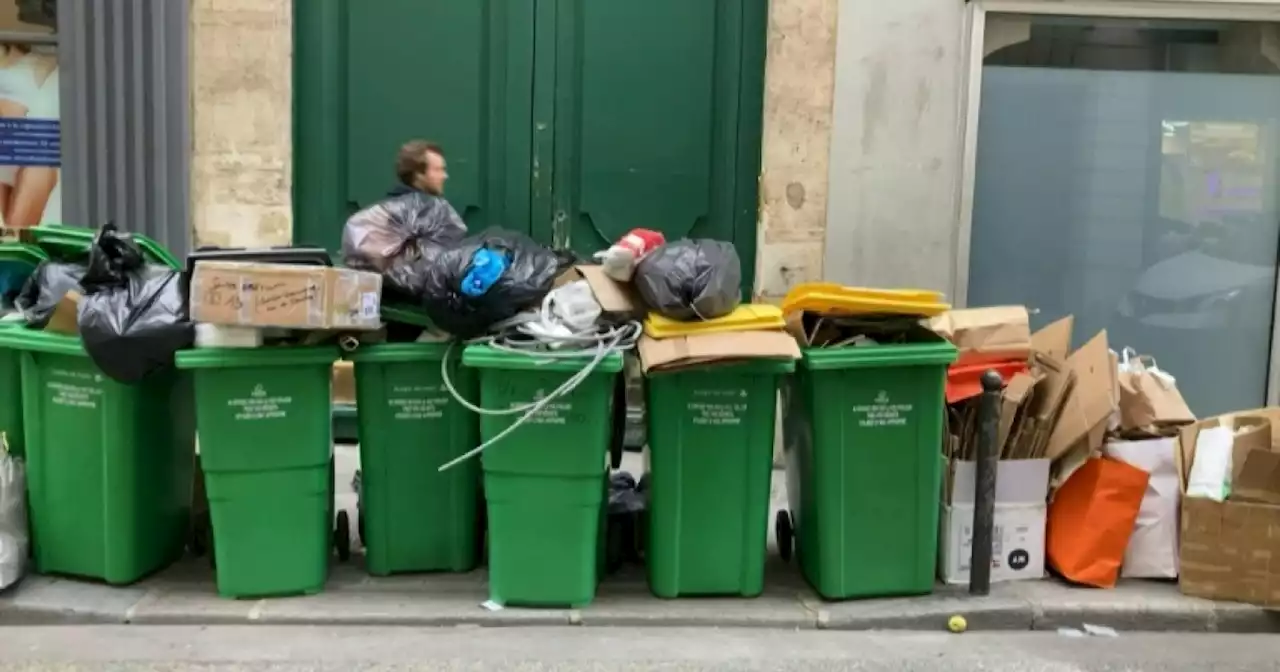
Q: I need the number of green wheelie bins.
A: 7